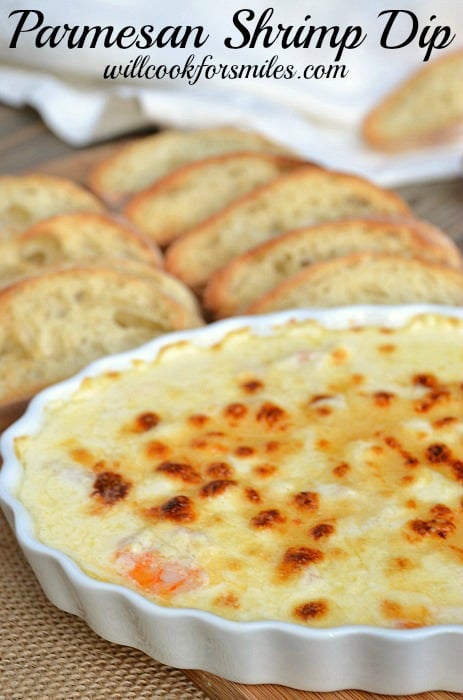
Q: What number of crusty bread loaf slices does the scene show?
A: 9